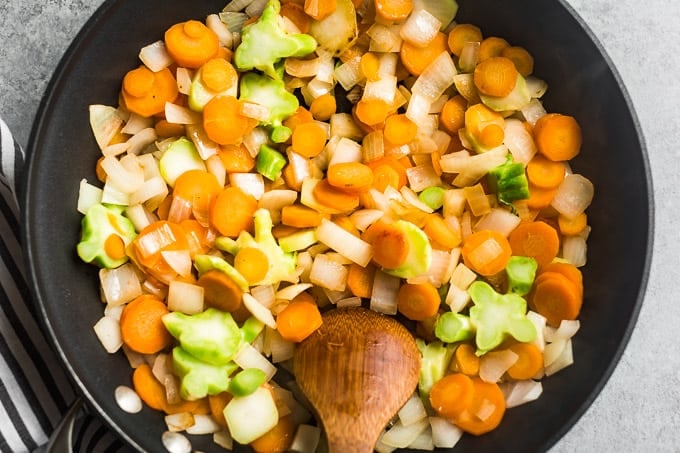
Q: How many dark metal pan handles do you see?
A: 1